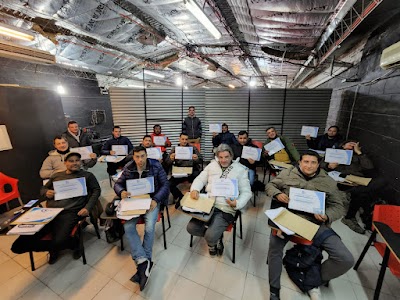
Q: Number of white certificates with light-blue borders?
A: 14